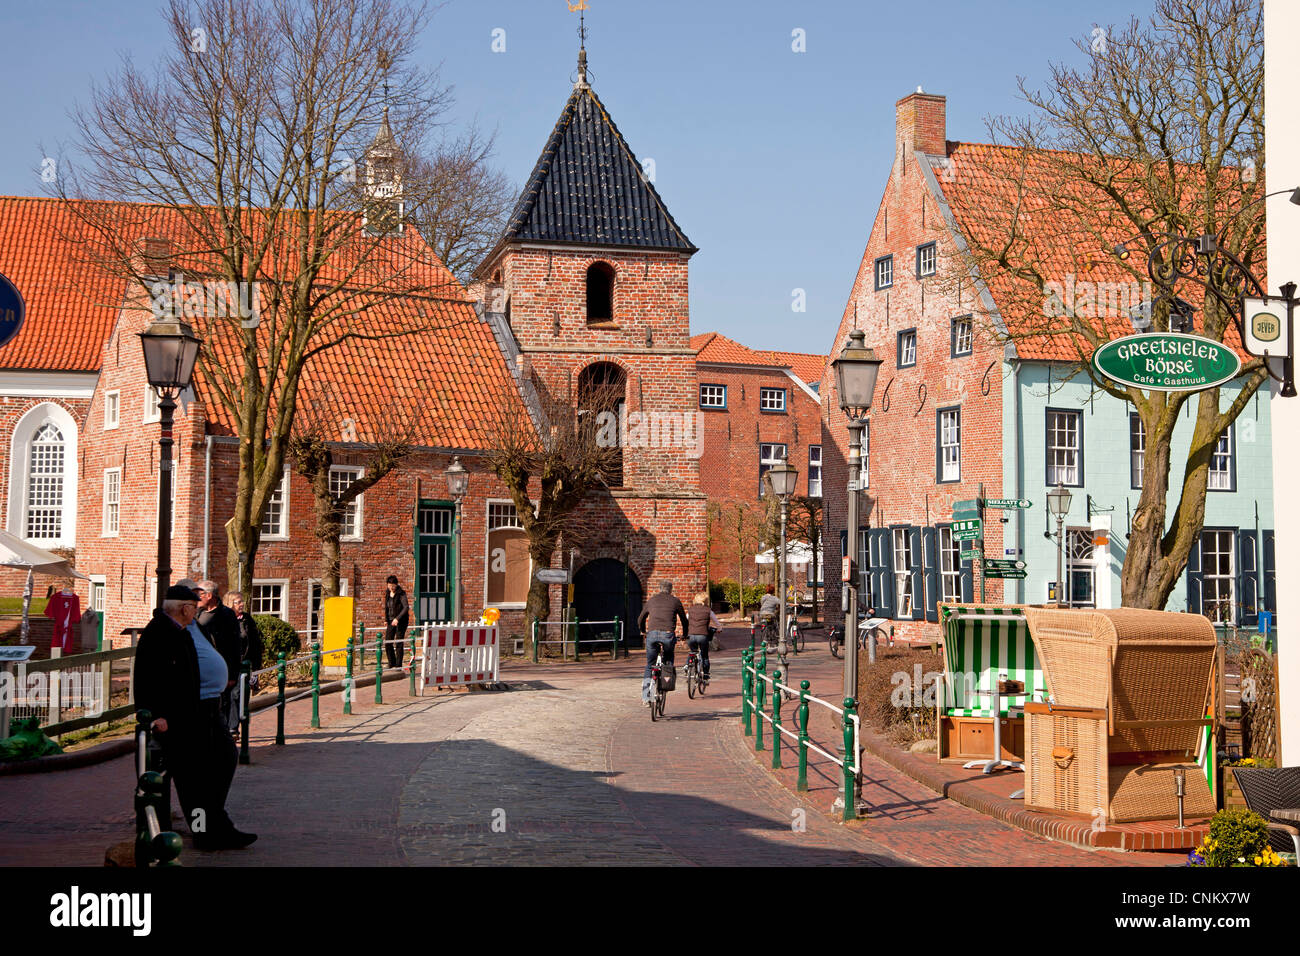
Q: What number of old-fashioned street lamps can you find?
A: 5